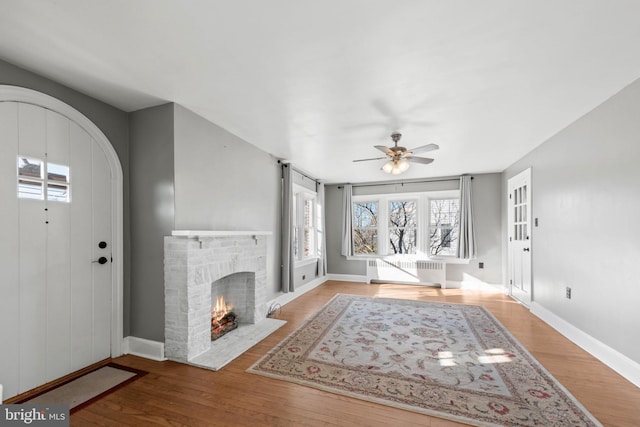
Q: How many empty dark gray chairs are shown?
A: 0